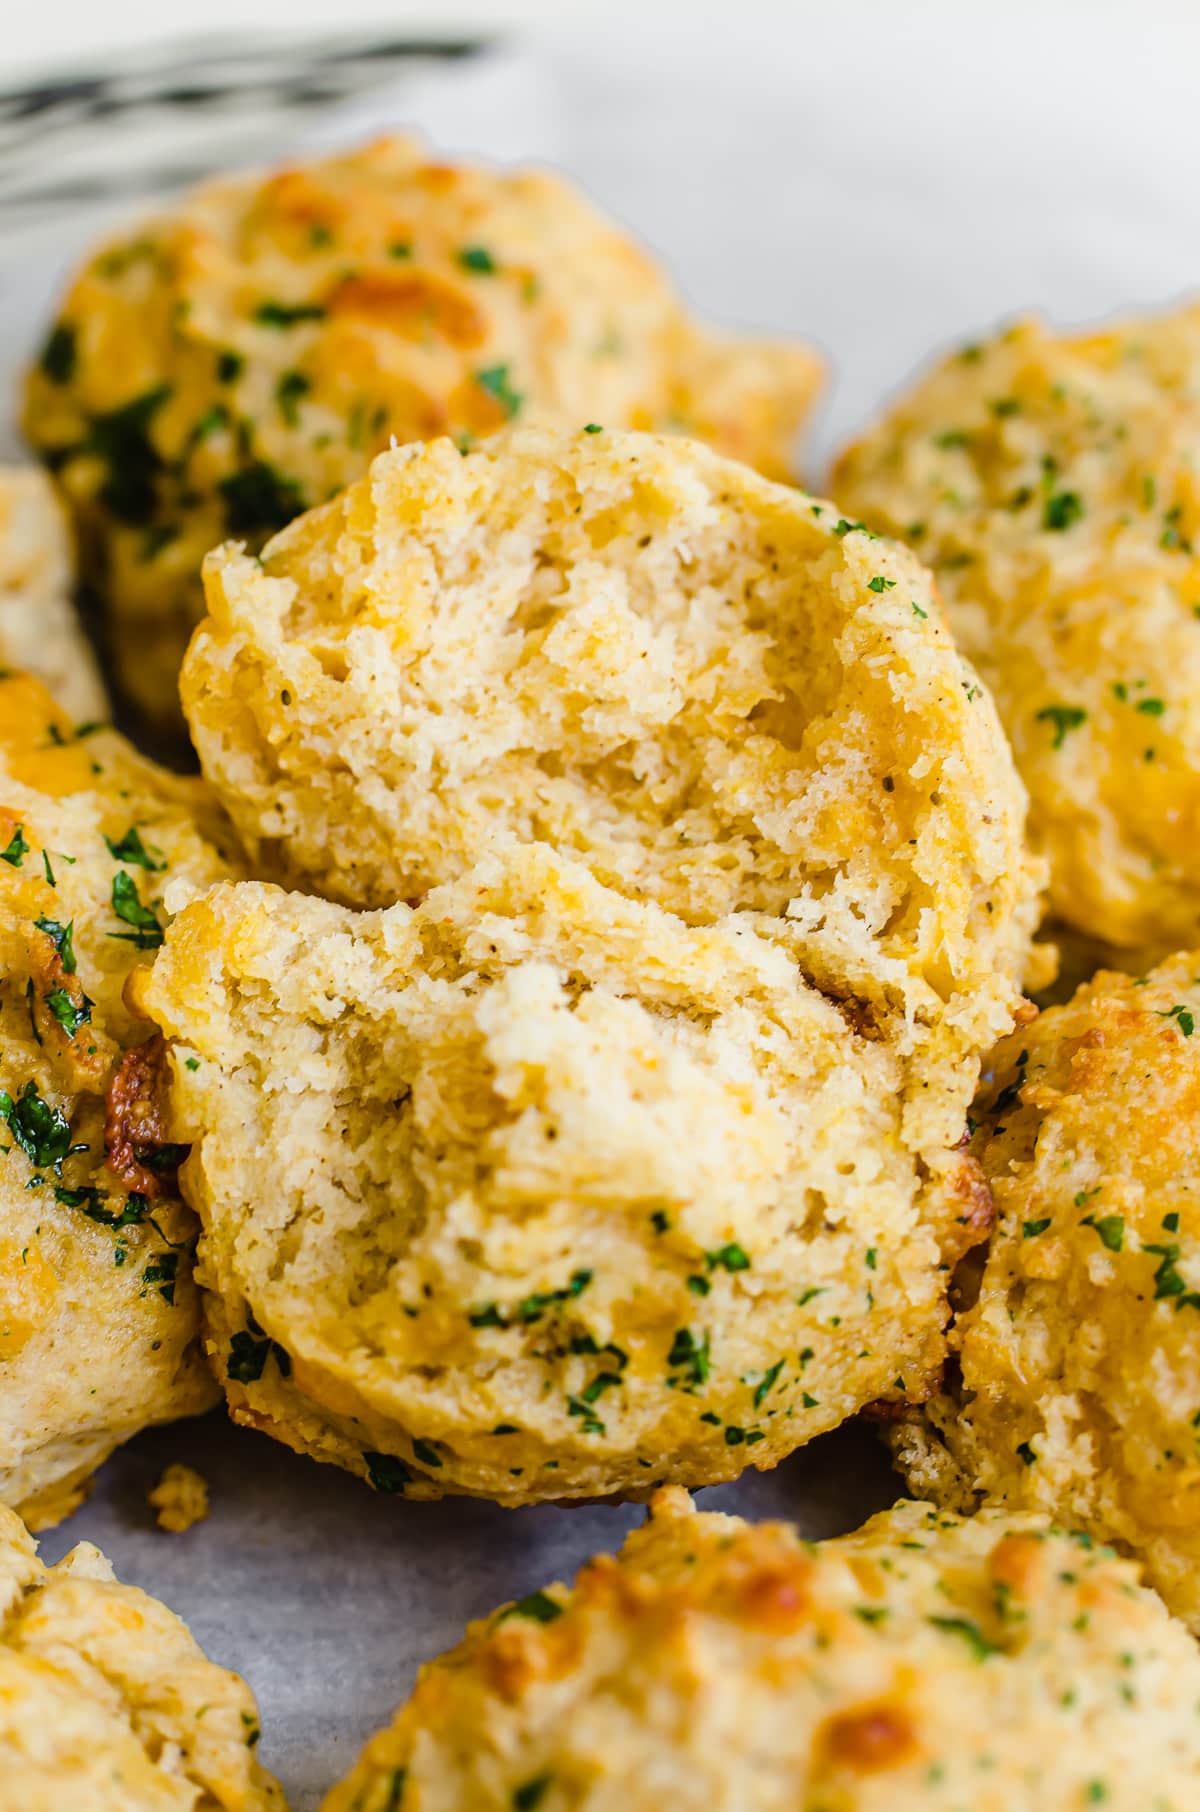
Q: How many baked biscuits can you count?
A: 8